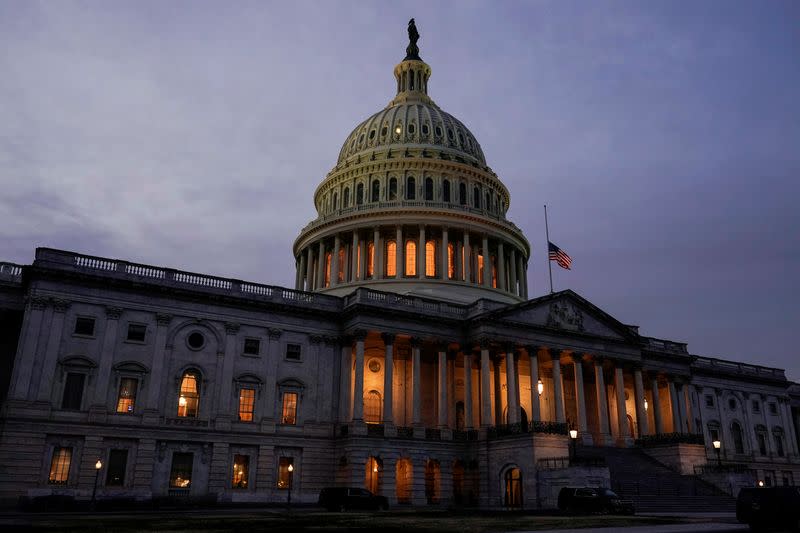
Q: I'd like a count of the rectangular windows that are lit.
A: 7